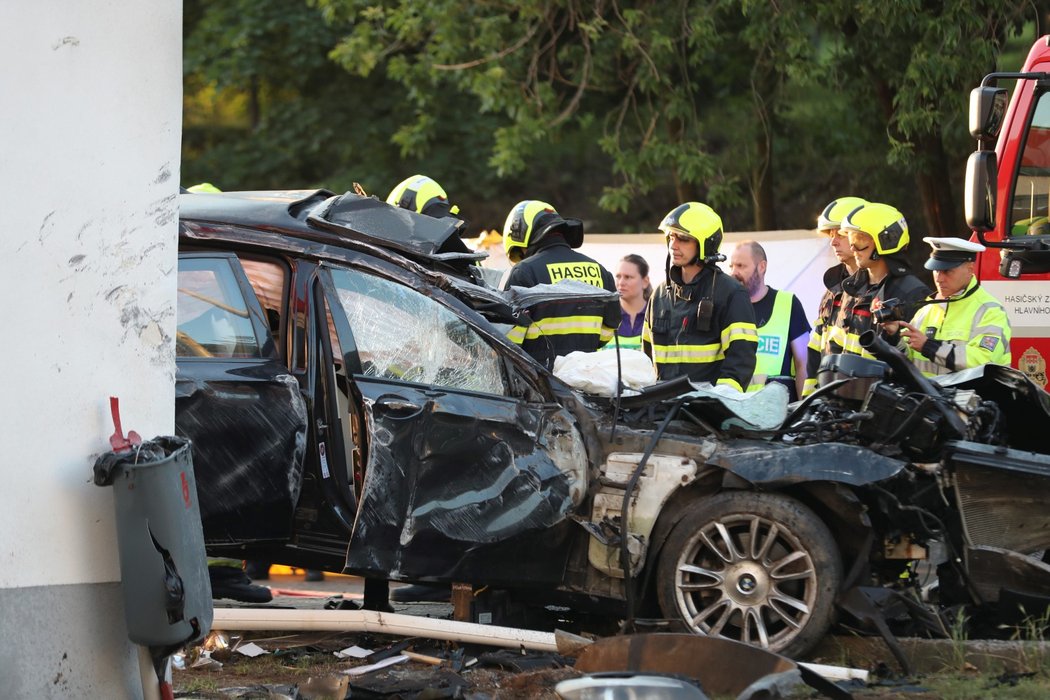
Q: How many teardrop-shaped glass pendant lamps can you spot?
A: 0